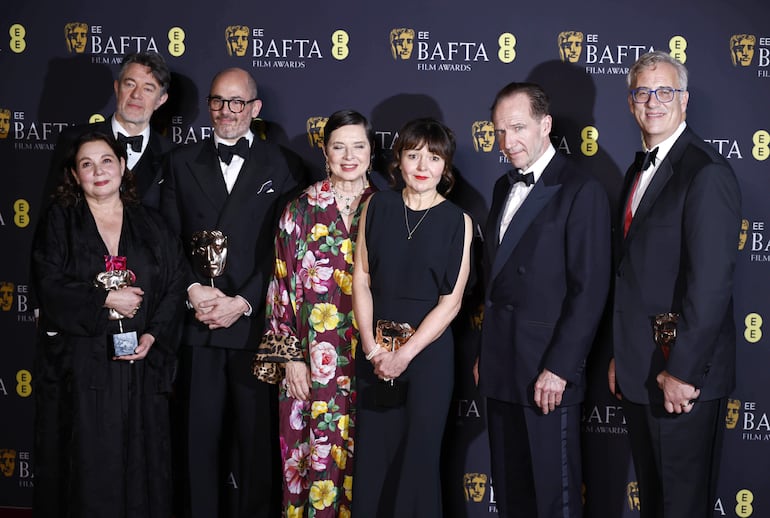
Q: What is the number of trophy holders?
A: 4